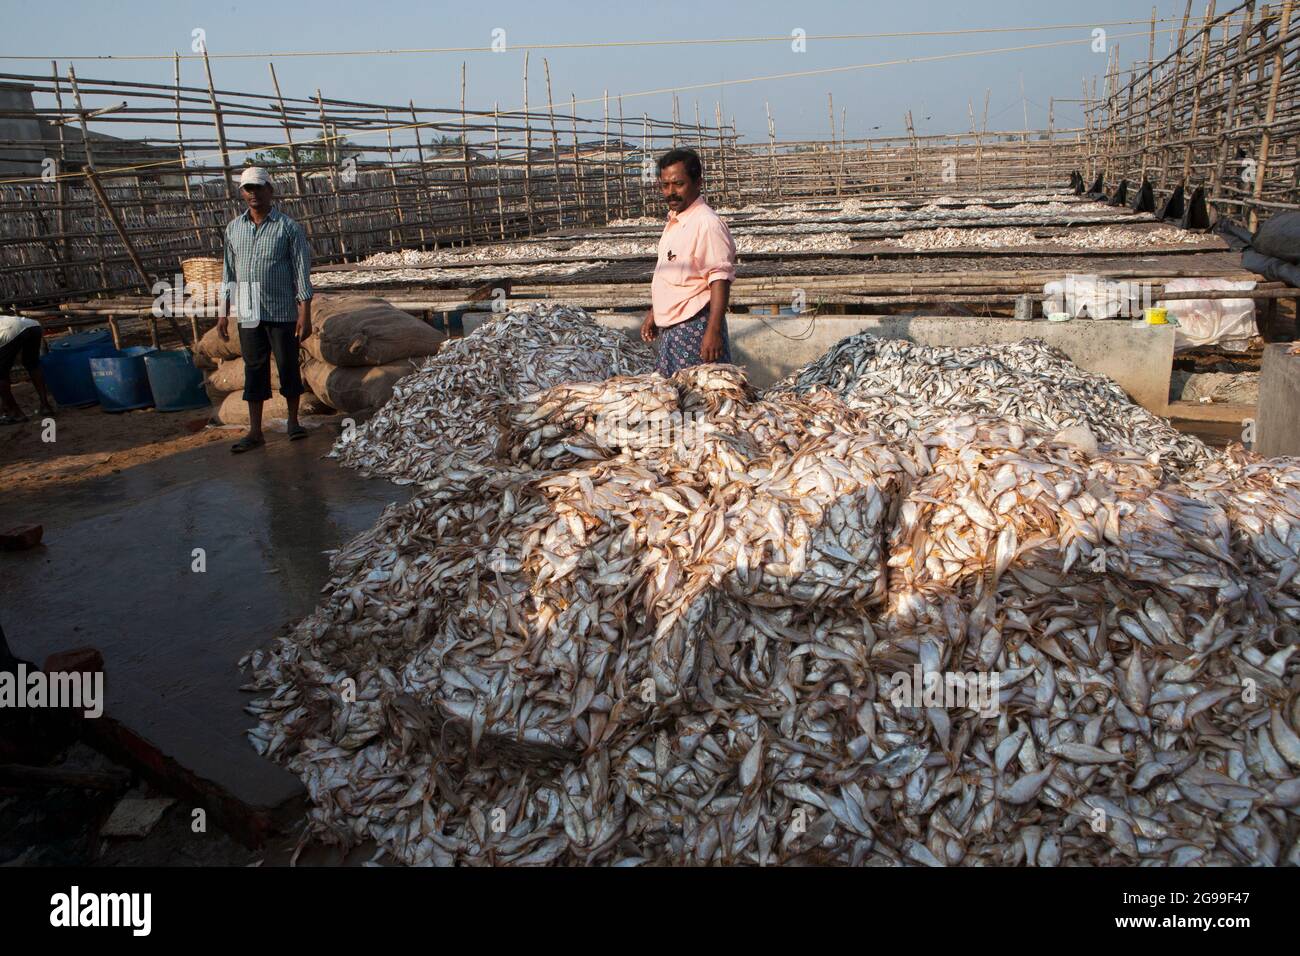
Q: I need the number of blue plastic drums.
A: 3